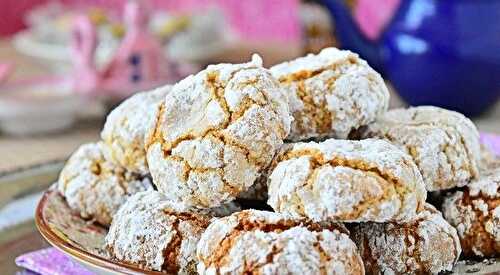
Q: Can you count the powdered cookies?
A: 10